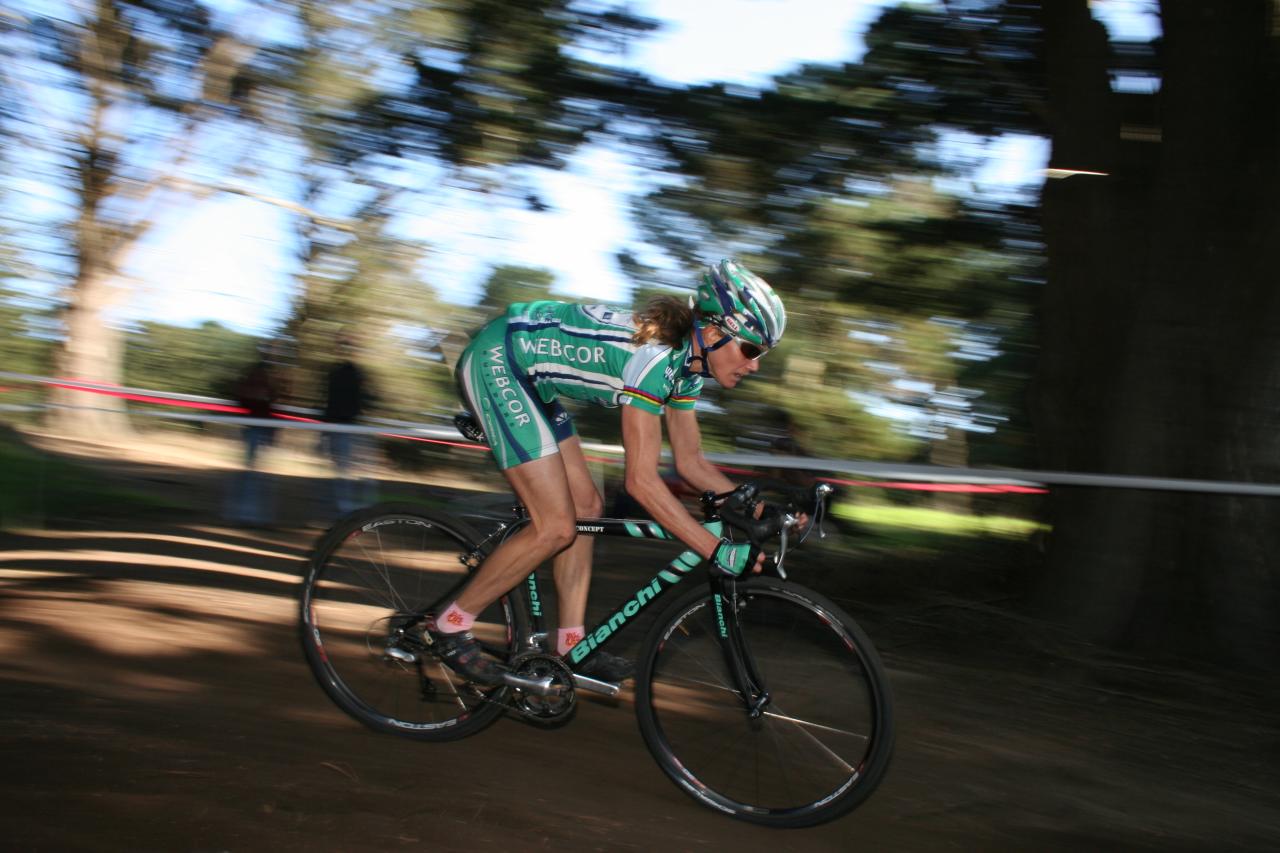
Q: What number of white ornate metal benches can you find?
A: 0